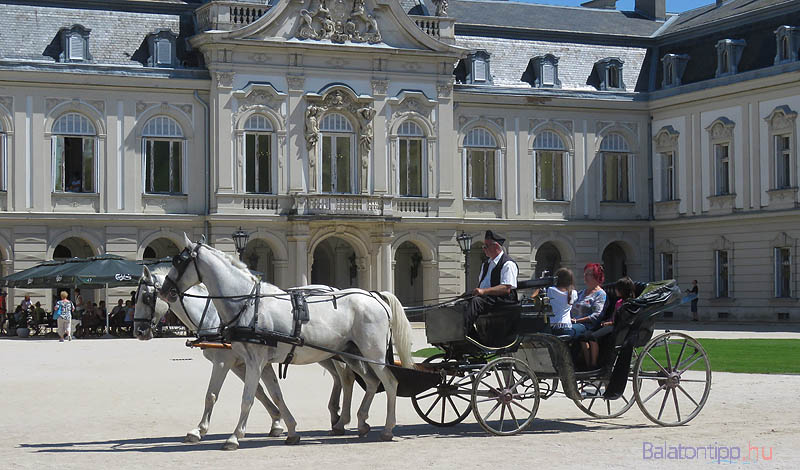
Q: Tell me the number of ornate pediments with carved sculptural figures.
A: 1